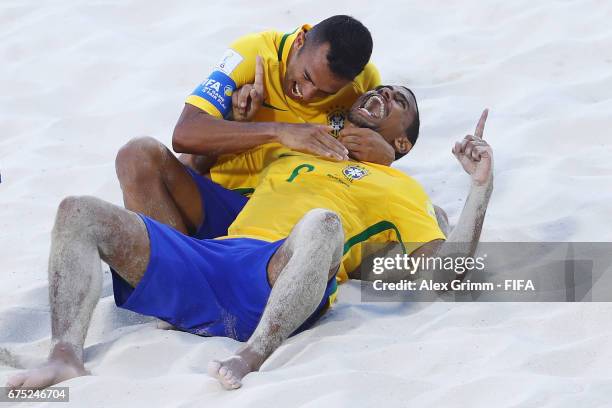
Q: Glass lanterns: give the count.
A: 0